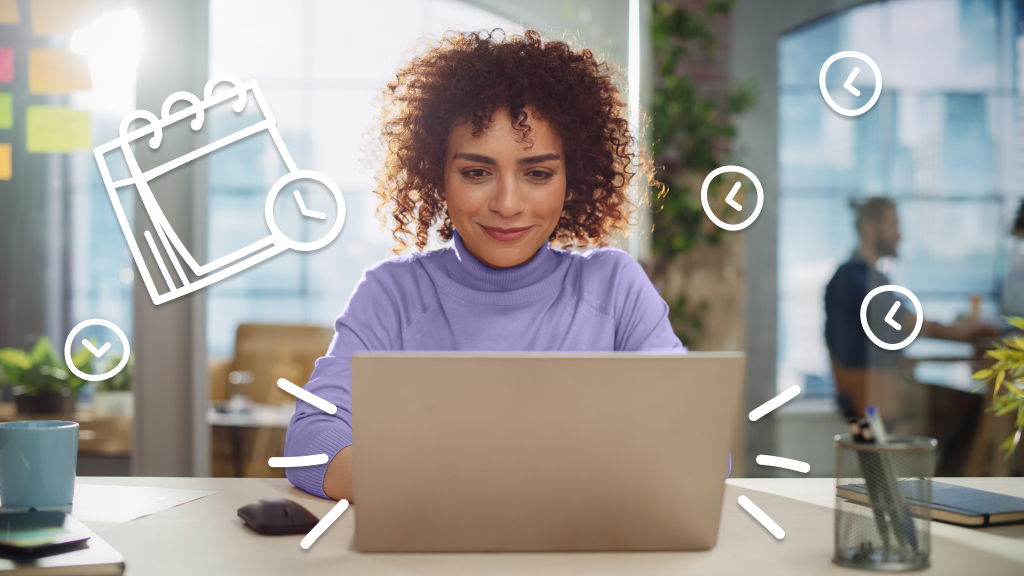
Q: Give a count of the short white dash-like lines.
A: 6